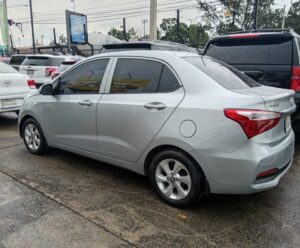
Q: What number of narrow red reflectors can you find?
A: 1